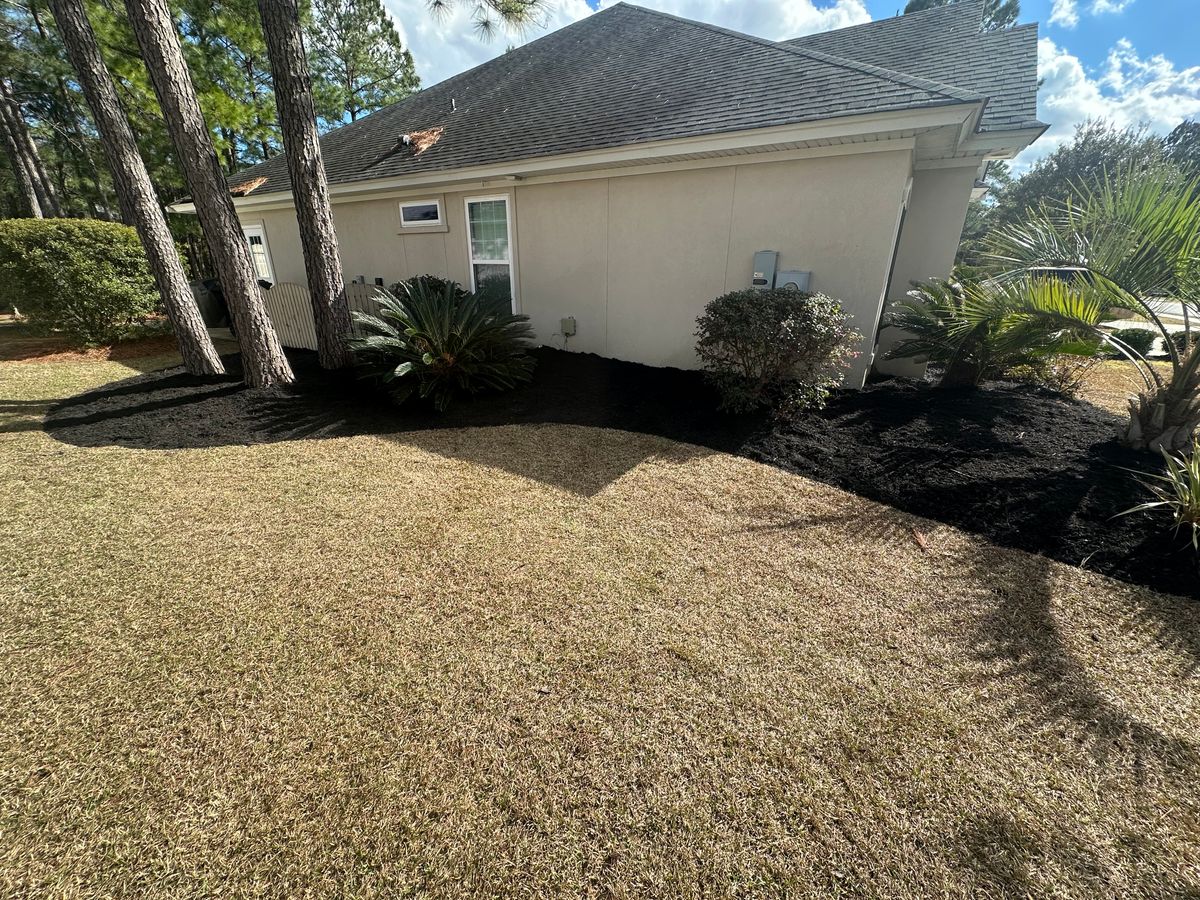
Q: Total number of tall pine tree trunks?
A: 3